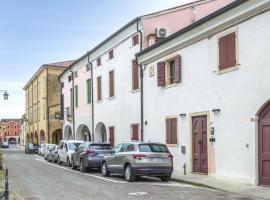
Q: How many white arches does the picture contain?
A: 3